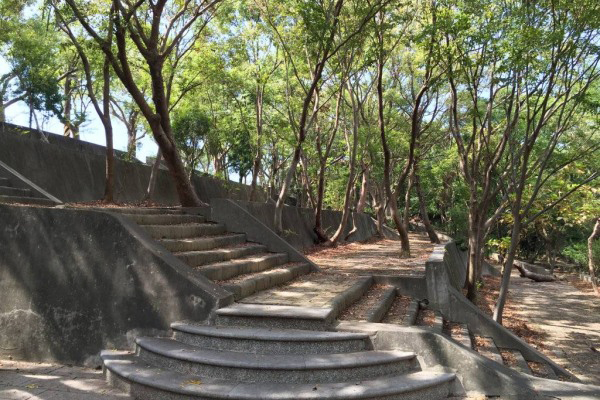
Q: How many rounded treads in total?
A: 3